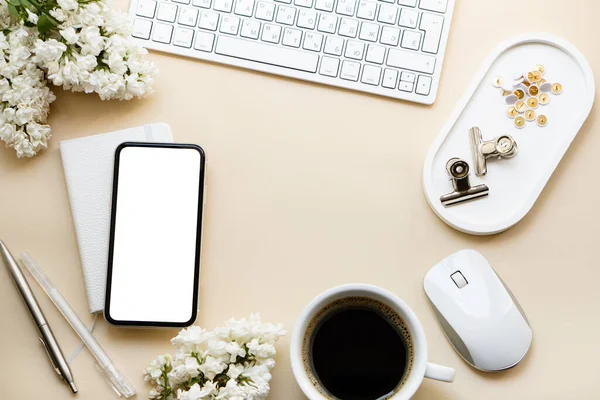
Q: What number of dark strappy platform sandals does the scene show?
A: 0